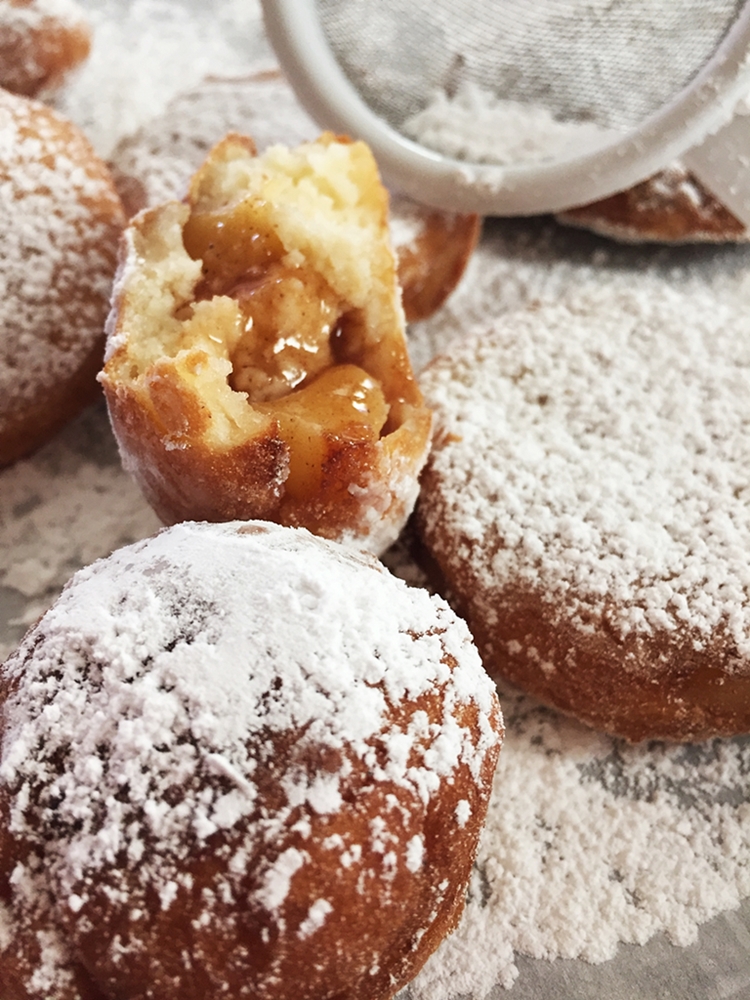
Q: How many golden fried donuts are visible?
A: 7